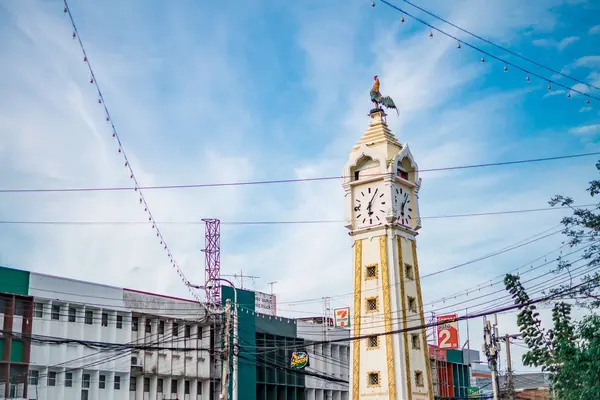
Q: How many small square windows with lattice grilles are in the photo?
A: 8